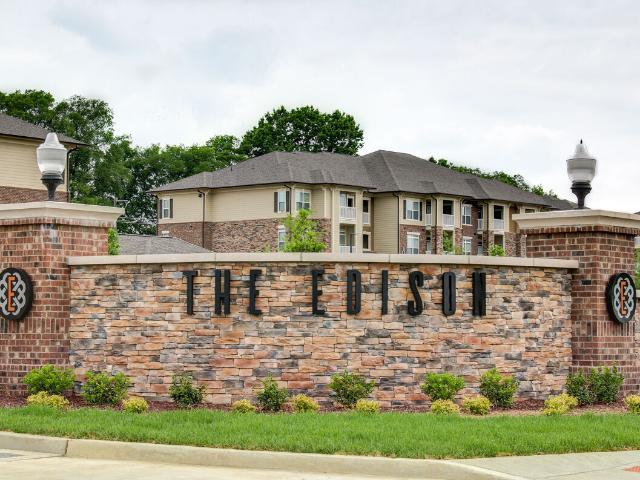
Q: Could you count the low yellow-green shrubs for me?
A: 9